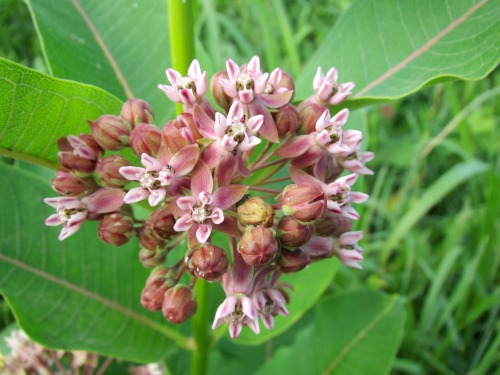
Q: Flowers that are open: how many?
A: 14